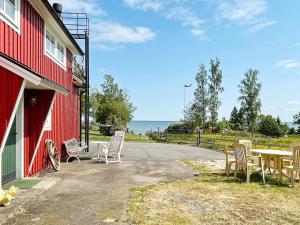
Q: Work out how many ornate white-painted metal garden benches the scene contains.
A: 1